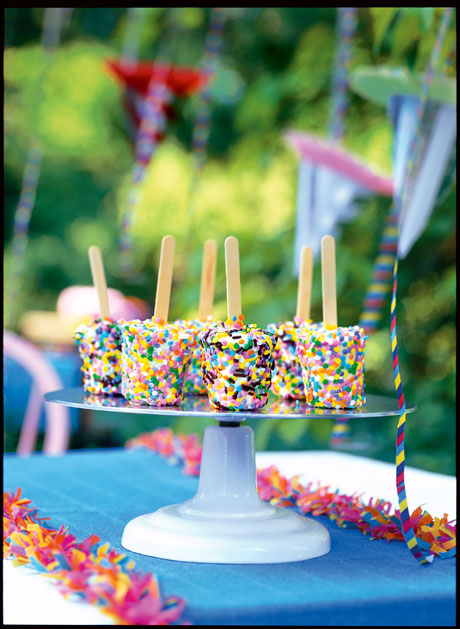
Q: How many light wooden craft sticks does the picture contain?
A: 6